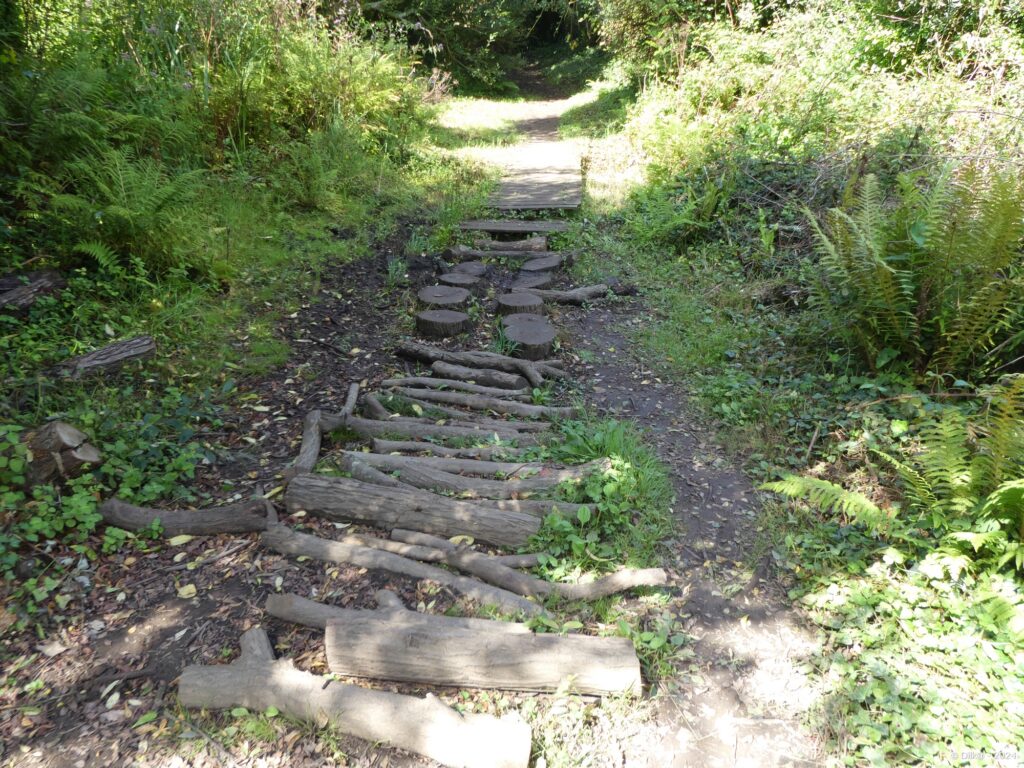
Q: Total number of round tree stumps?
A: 9